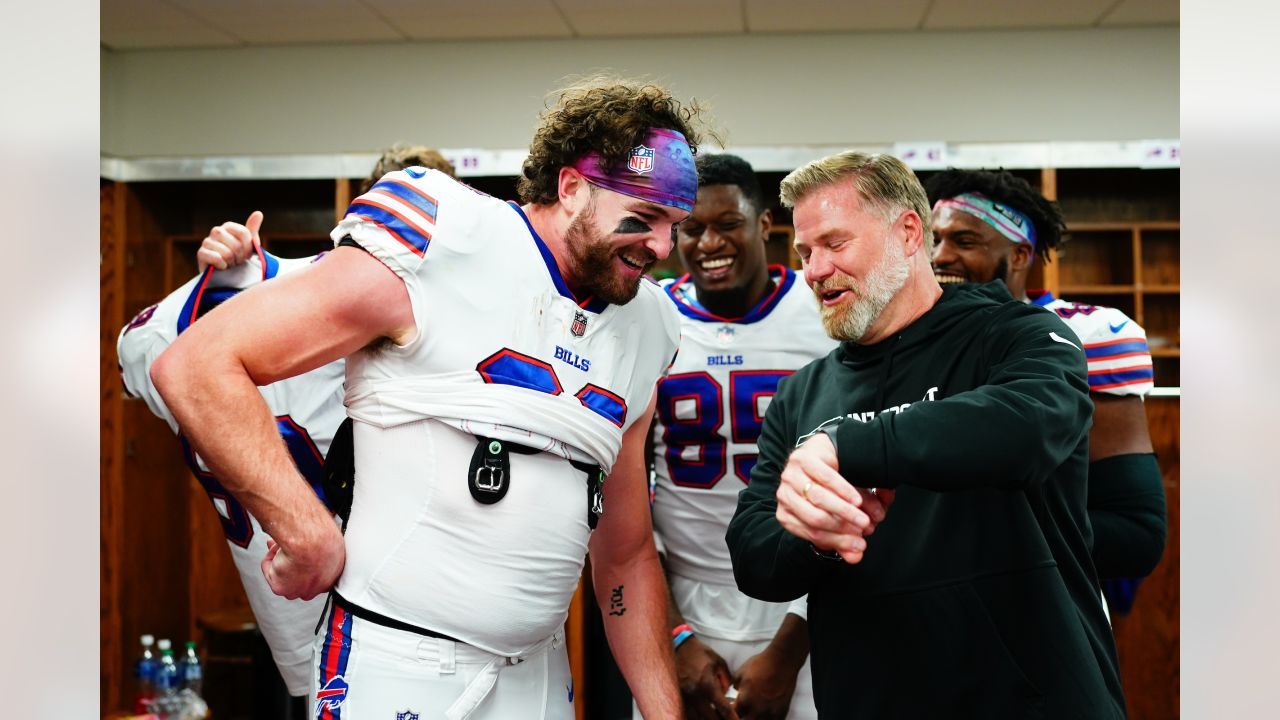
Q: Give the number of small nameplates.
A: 3